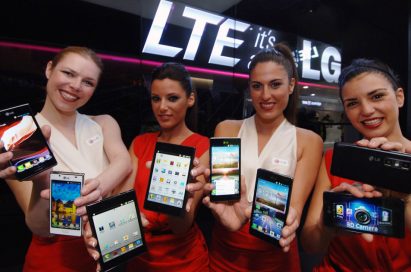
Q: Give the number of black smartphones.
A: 7